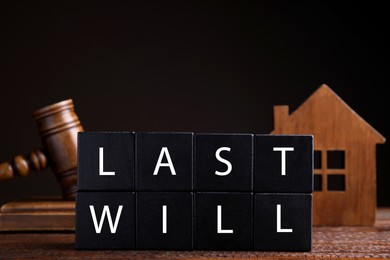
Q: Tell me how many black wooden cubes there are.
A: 8